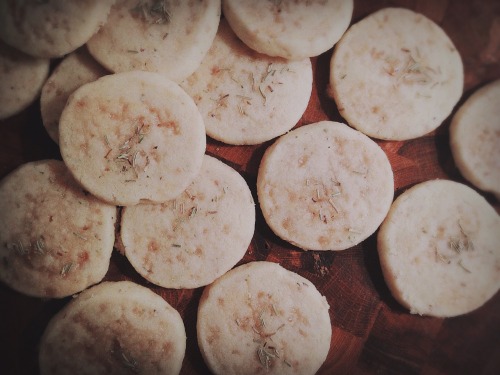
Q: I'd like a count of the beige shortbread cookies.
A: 15